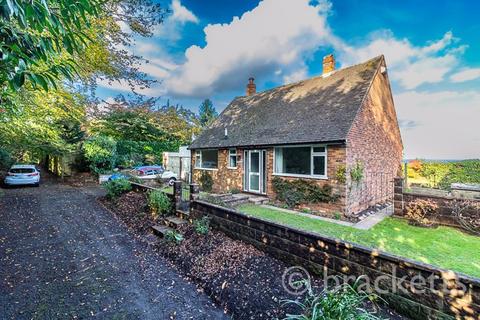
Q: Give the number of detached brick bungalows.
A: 1